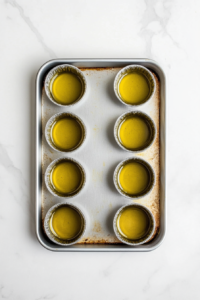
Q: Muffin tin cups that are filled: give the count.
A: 8